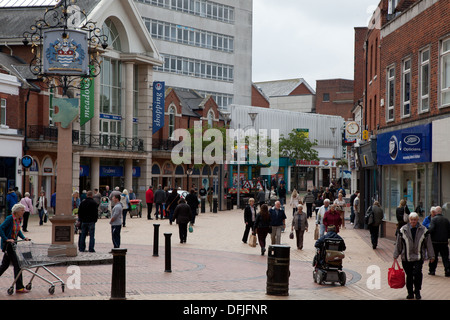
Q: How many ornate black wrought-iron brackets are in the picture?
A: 1